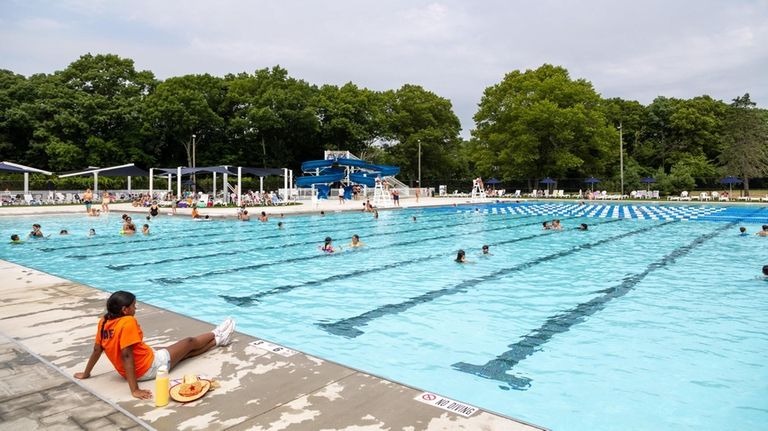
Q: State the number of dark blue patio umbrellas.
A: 5